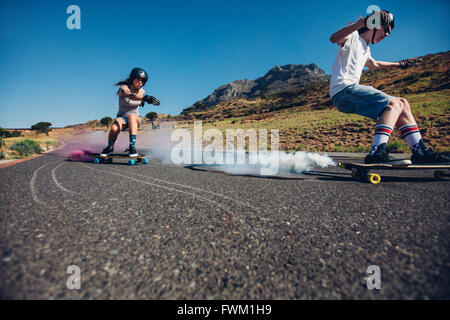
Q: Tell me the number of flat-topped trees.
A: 3